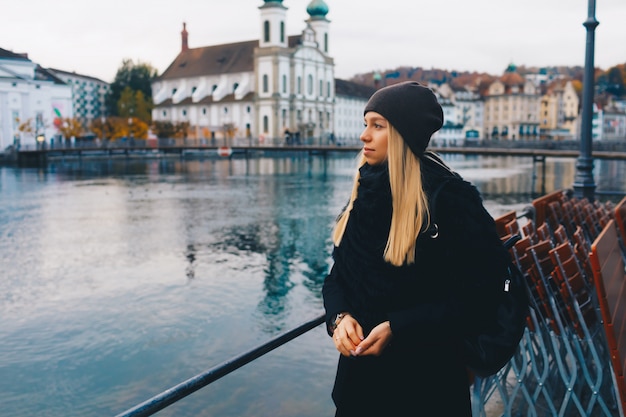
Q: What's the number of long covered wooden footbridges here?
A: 0